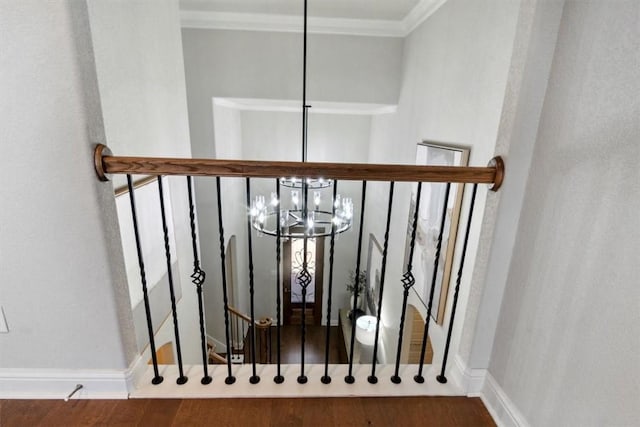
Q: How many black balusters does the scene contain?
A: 13